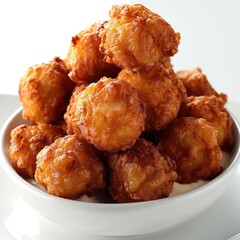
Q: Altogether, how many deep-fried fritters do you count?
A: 11